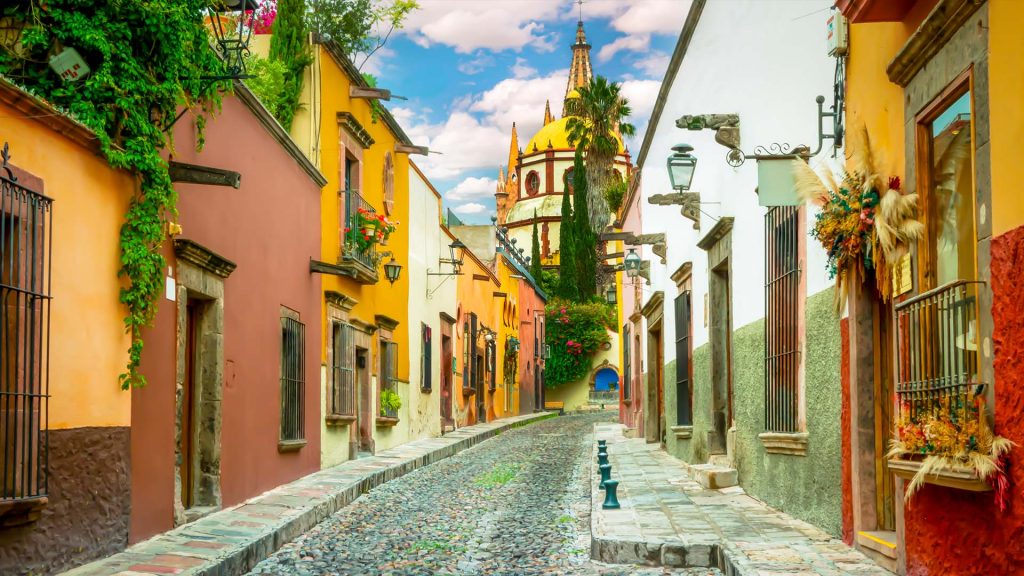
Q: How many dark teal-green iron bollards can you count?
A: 5